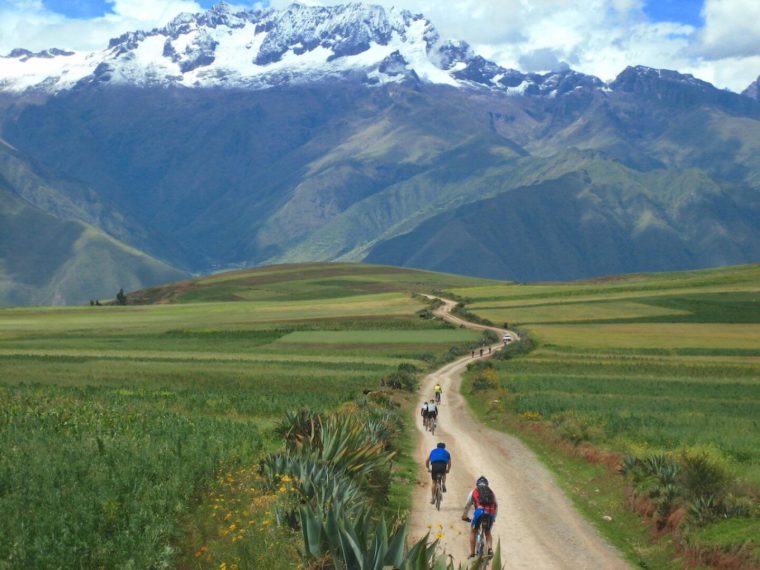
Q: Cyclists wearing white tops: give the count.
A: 2